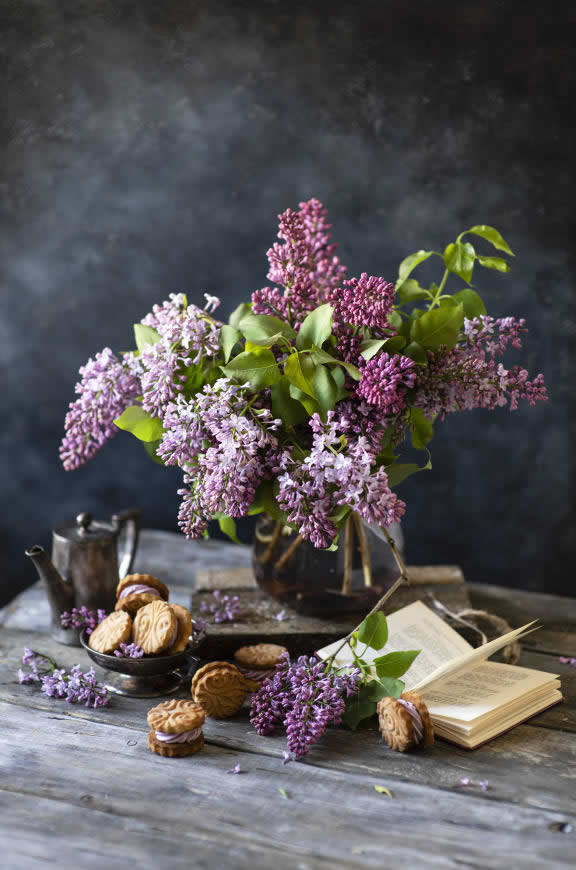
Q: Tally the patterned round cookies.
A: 7